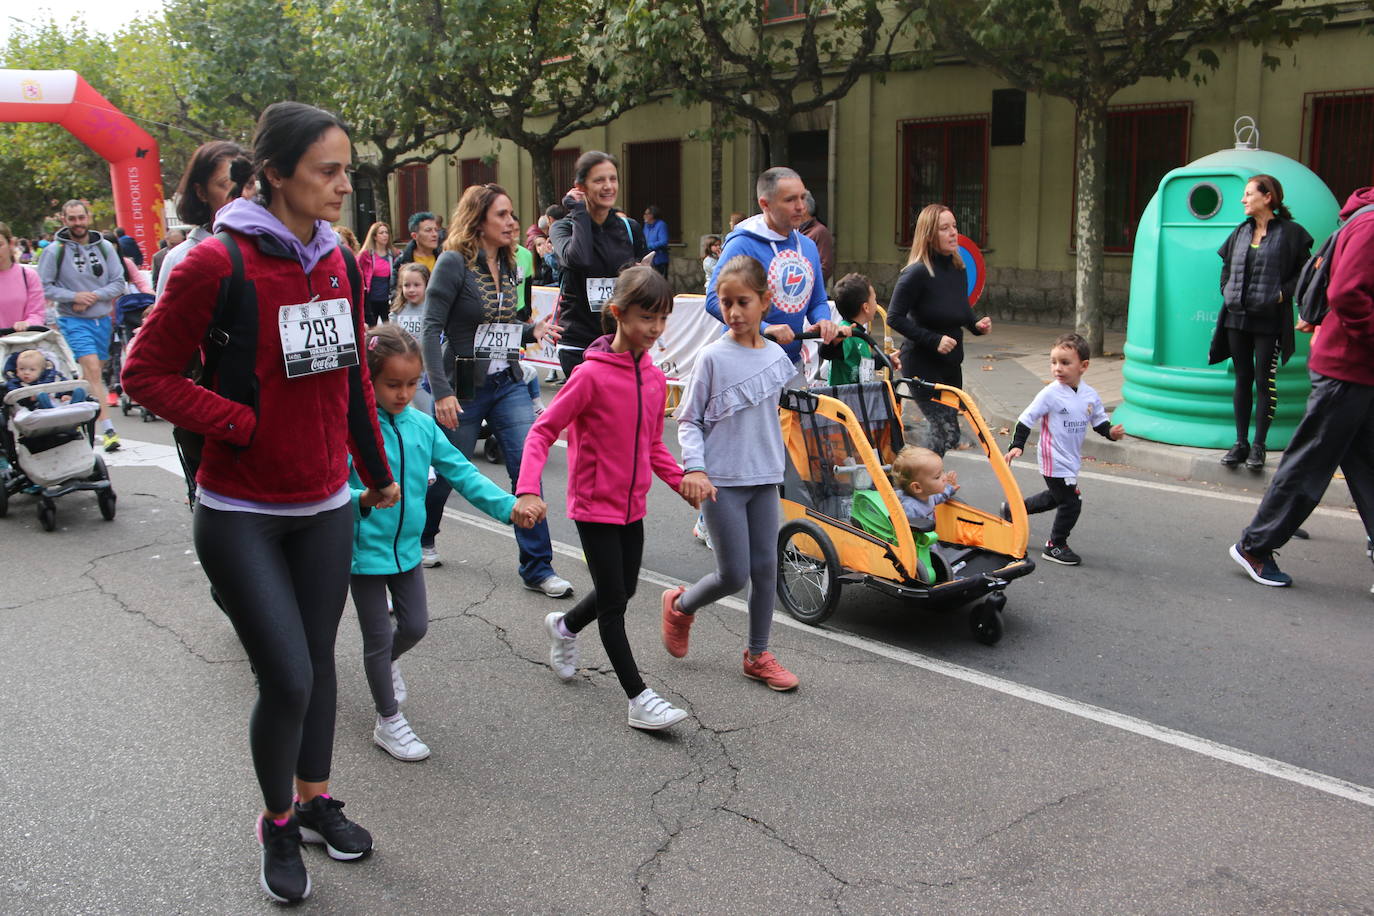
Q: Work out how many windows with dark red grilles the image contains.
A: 7